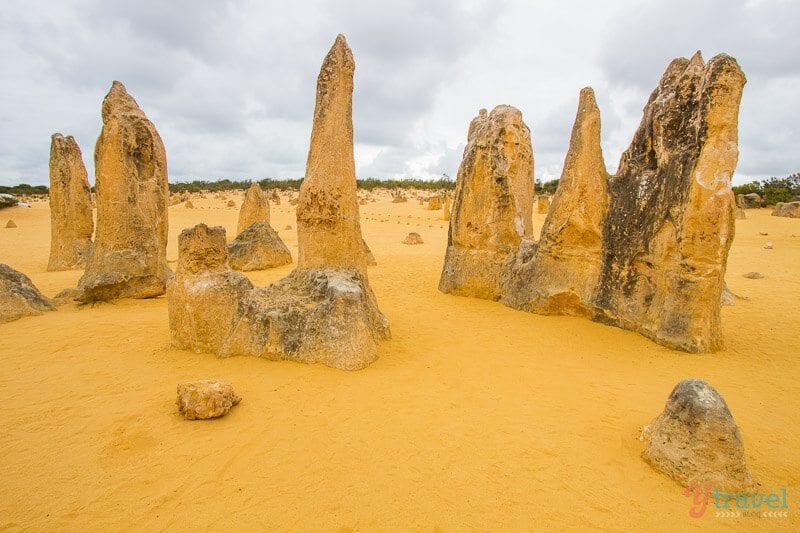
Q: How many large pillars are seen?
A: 6